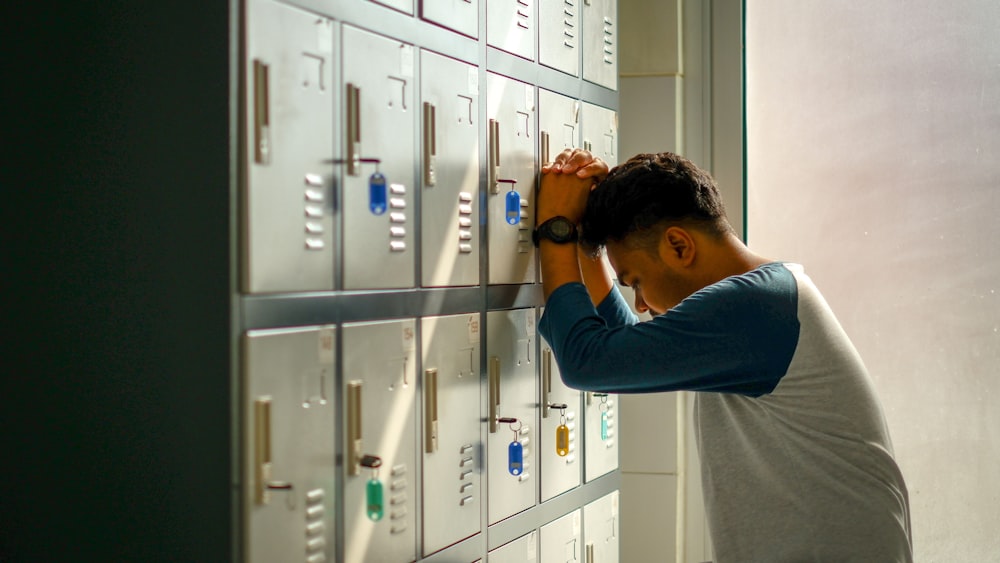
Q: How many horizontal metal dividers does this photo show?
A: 3